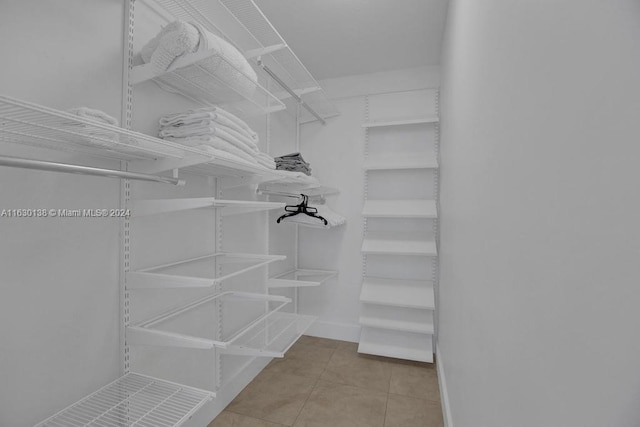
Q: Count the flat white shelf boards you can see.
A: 7